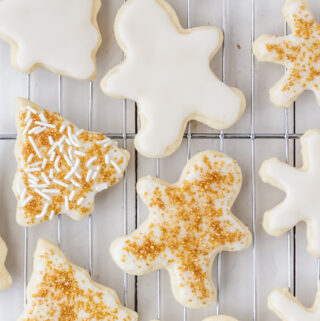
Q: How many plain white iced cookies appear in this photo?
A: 4